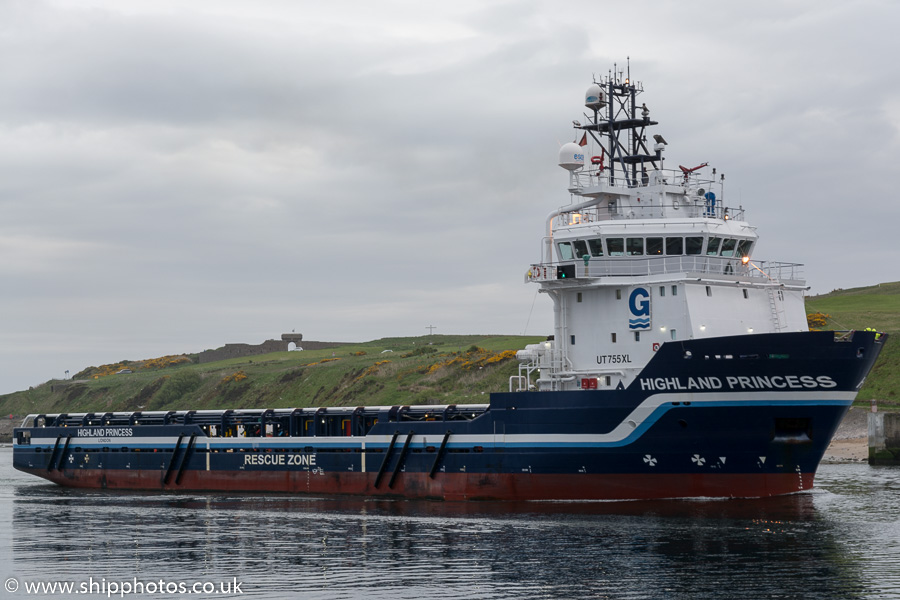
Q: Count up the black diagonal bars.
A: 7